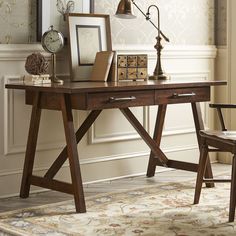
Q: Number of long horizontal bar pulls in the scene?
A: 2